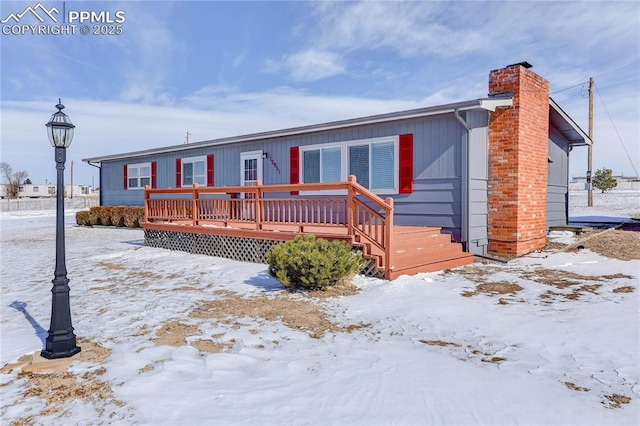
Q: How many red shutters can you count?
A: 6